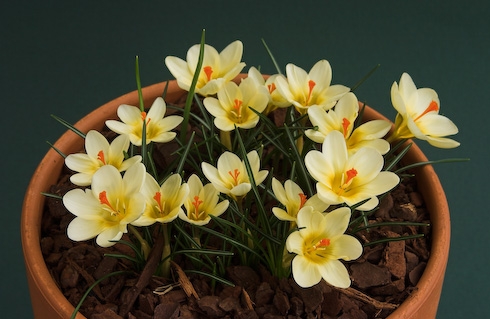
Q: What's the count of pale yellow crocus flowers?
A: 15